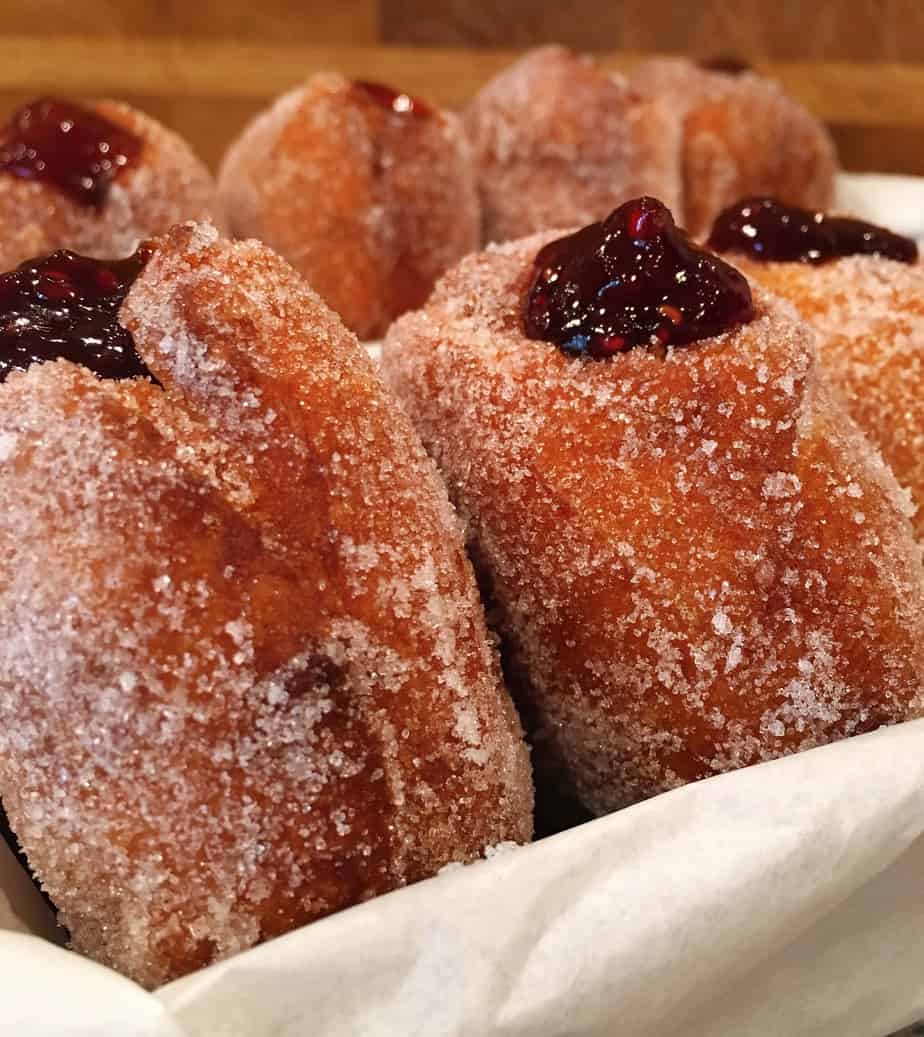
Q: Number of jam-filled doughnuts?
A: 7